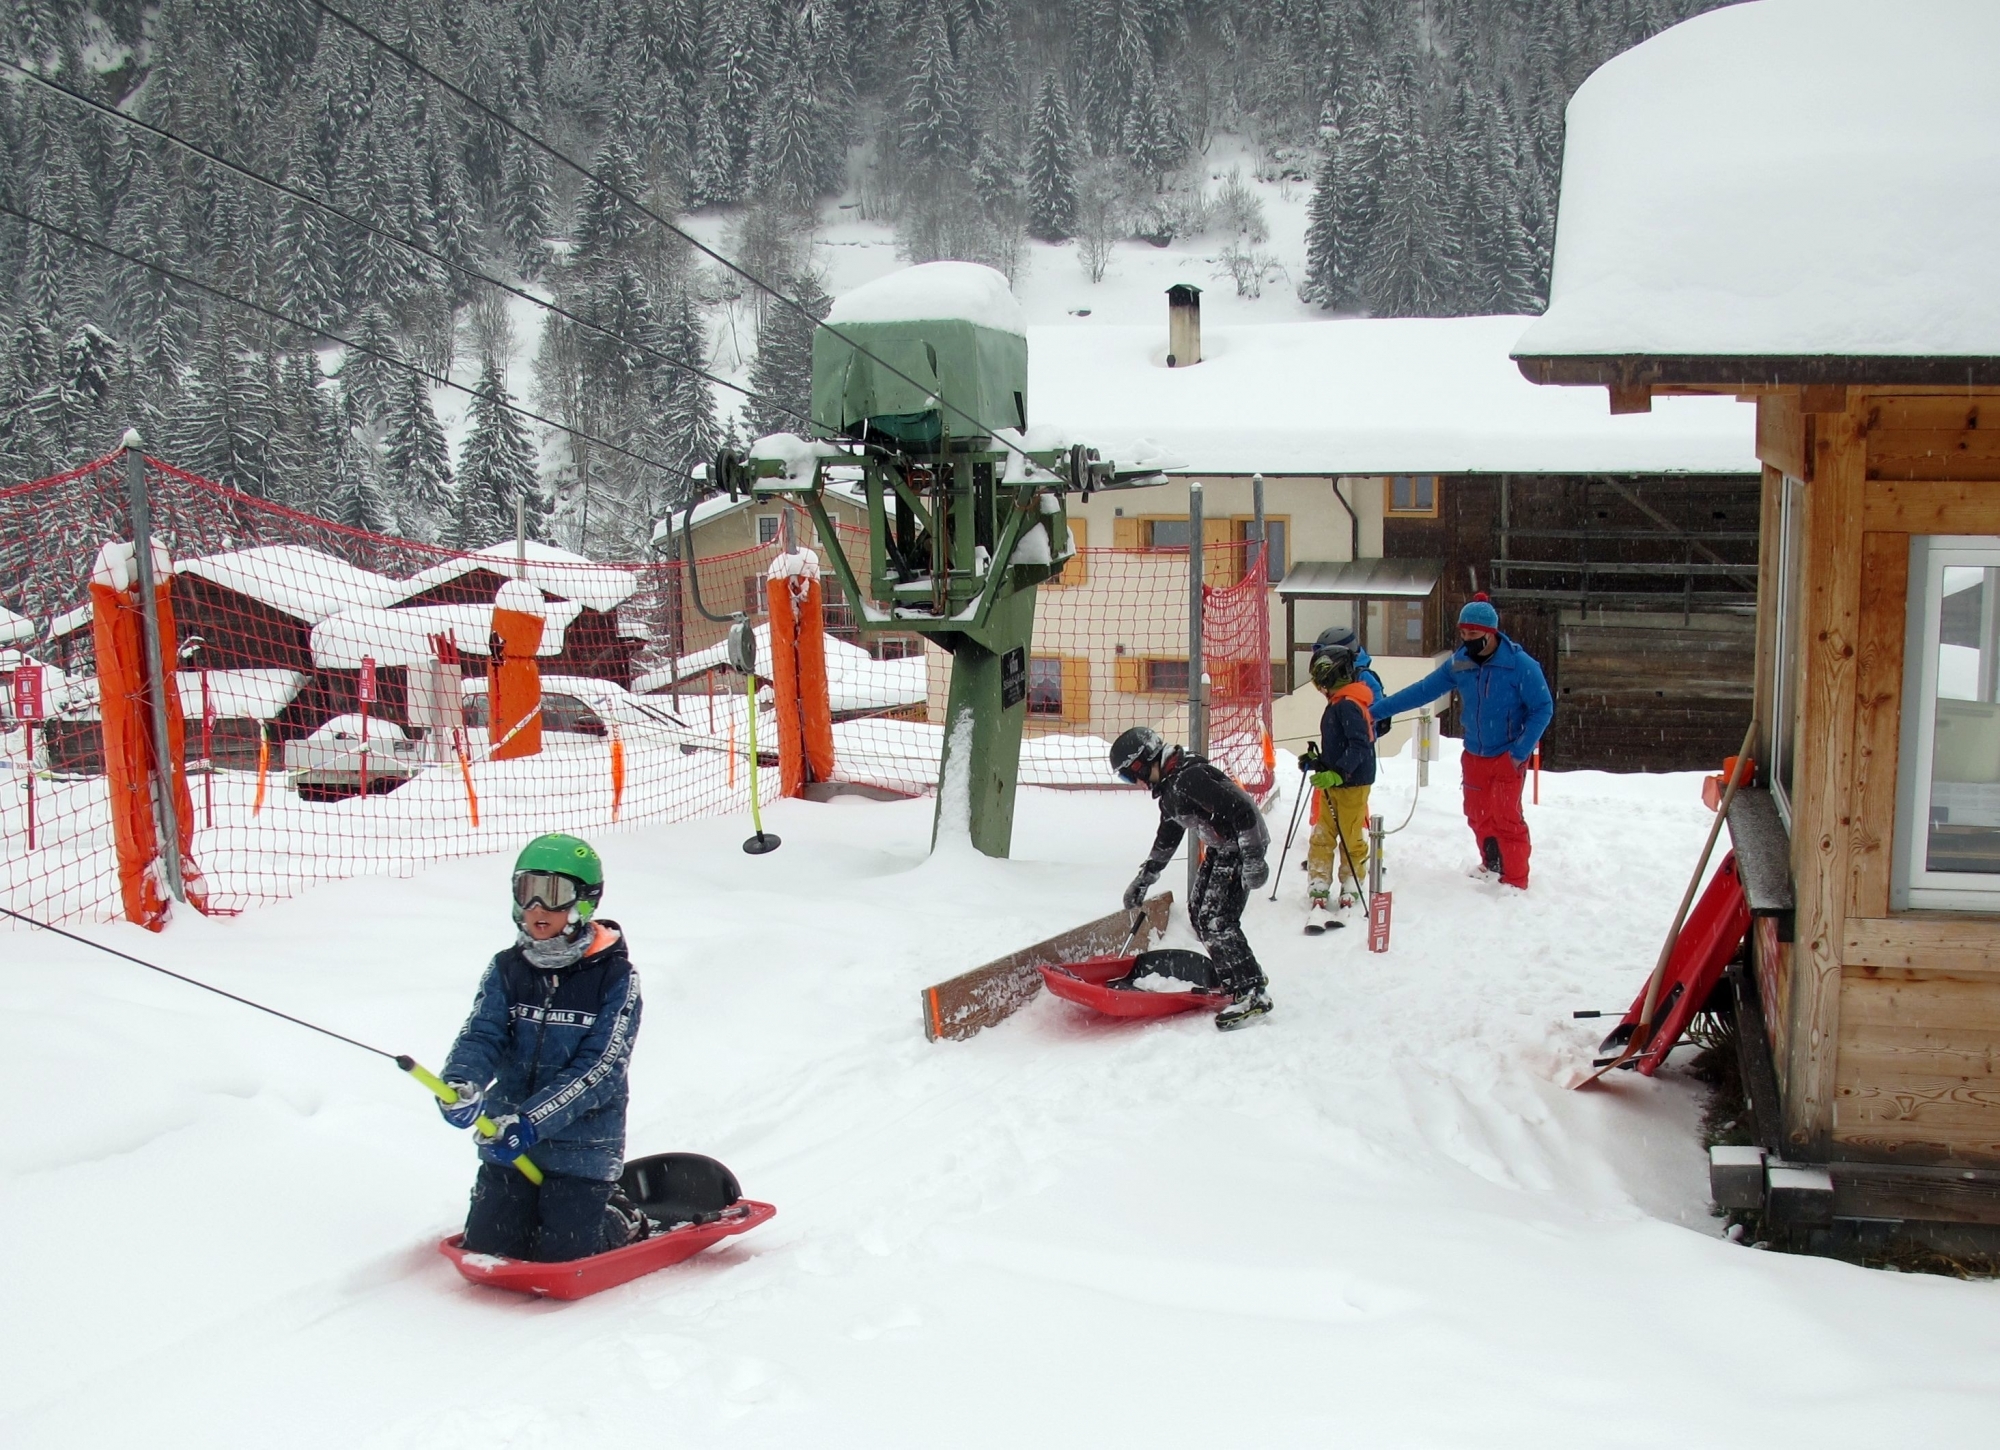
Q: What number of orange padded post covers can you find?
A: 3